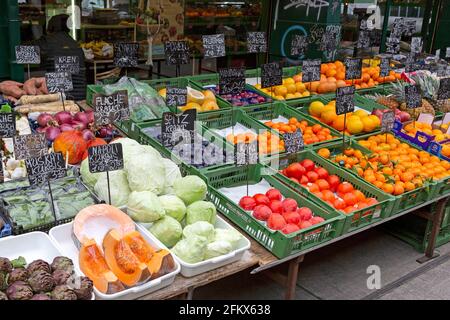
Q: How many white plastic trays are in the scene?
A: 3